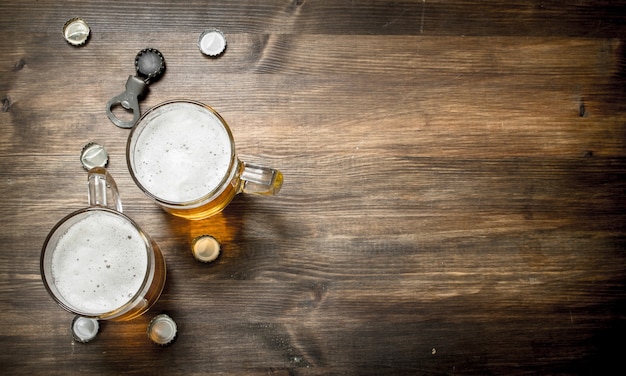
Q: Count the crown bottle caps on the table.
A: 6